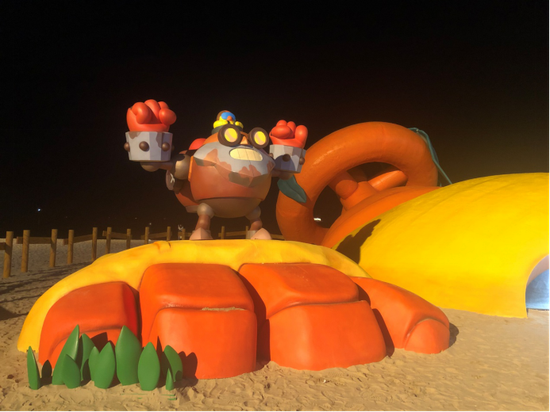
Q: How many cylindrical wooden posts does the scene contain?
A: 12